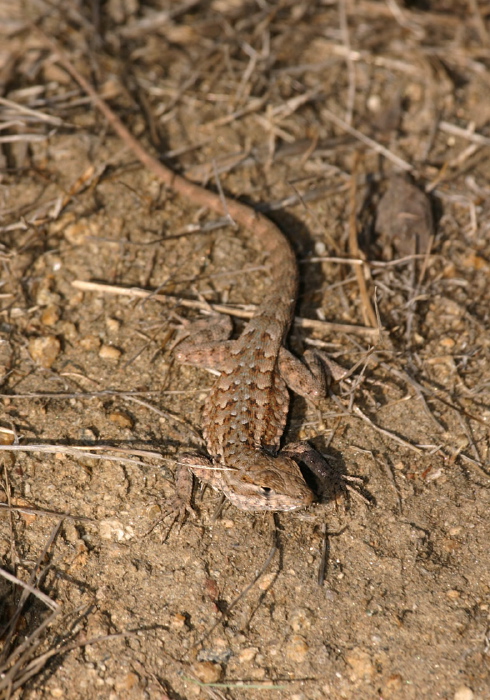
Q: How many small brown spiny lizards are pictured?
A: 1